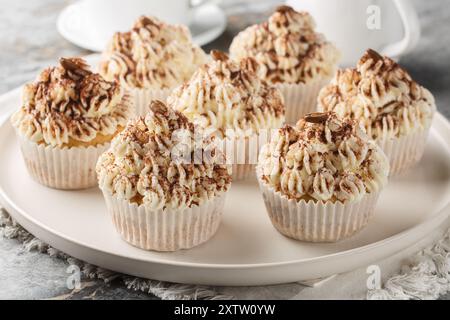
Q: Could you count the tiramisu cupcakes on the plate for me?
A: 7